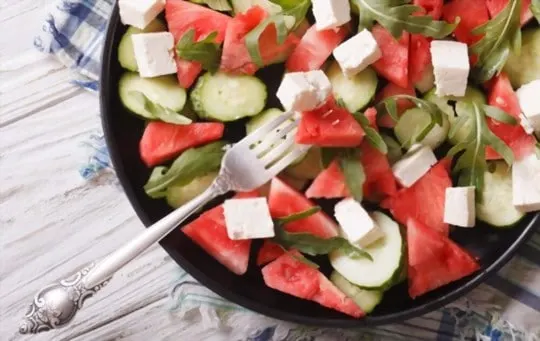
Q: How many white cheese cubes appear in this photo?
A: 12